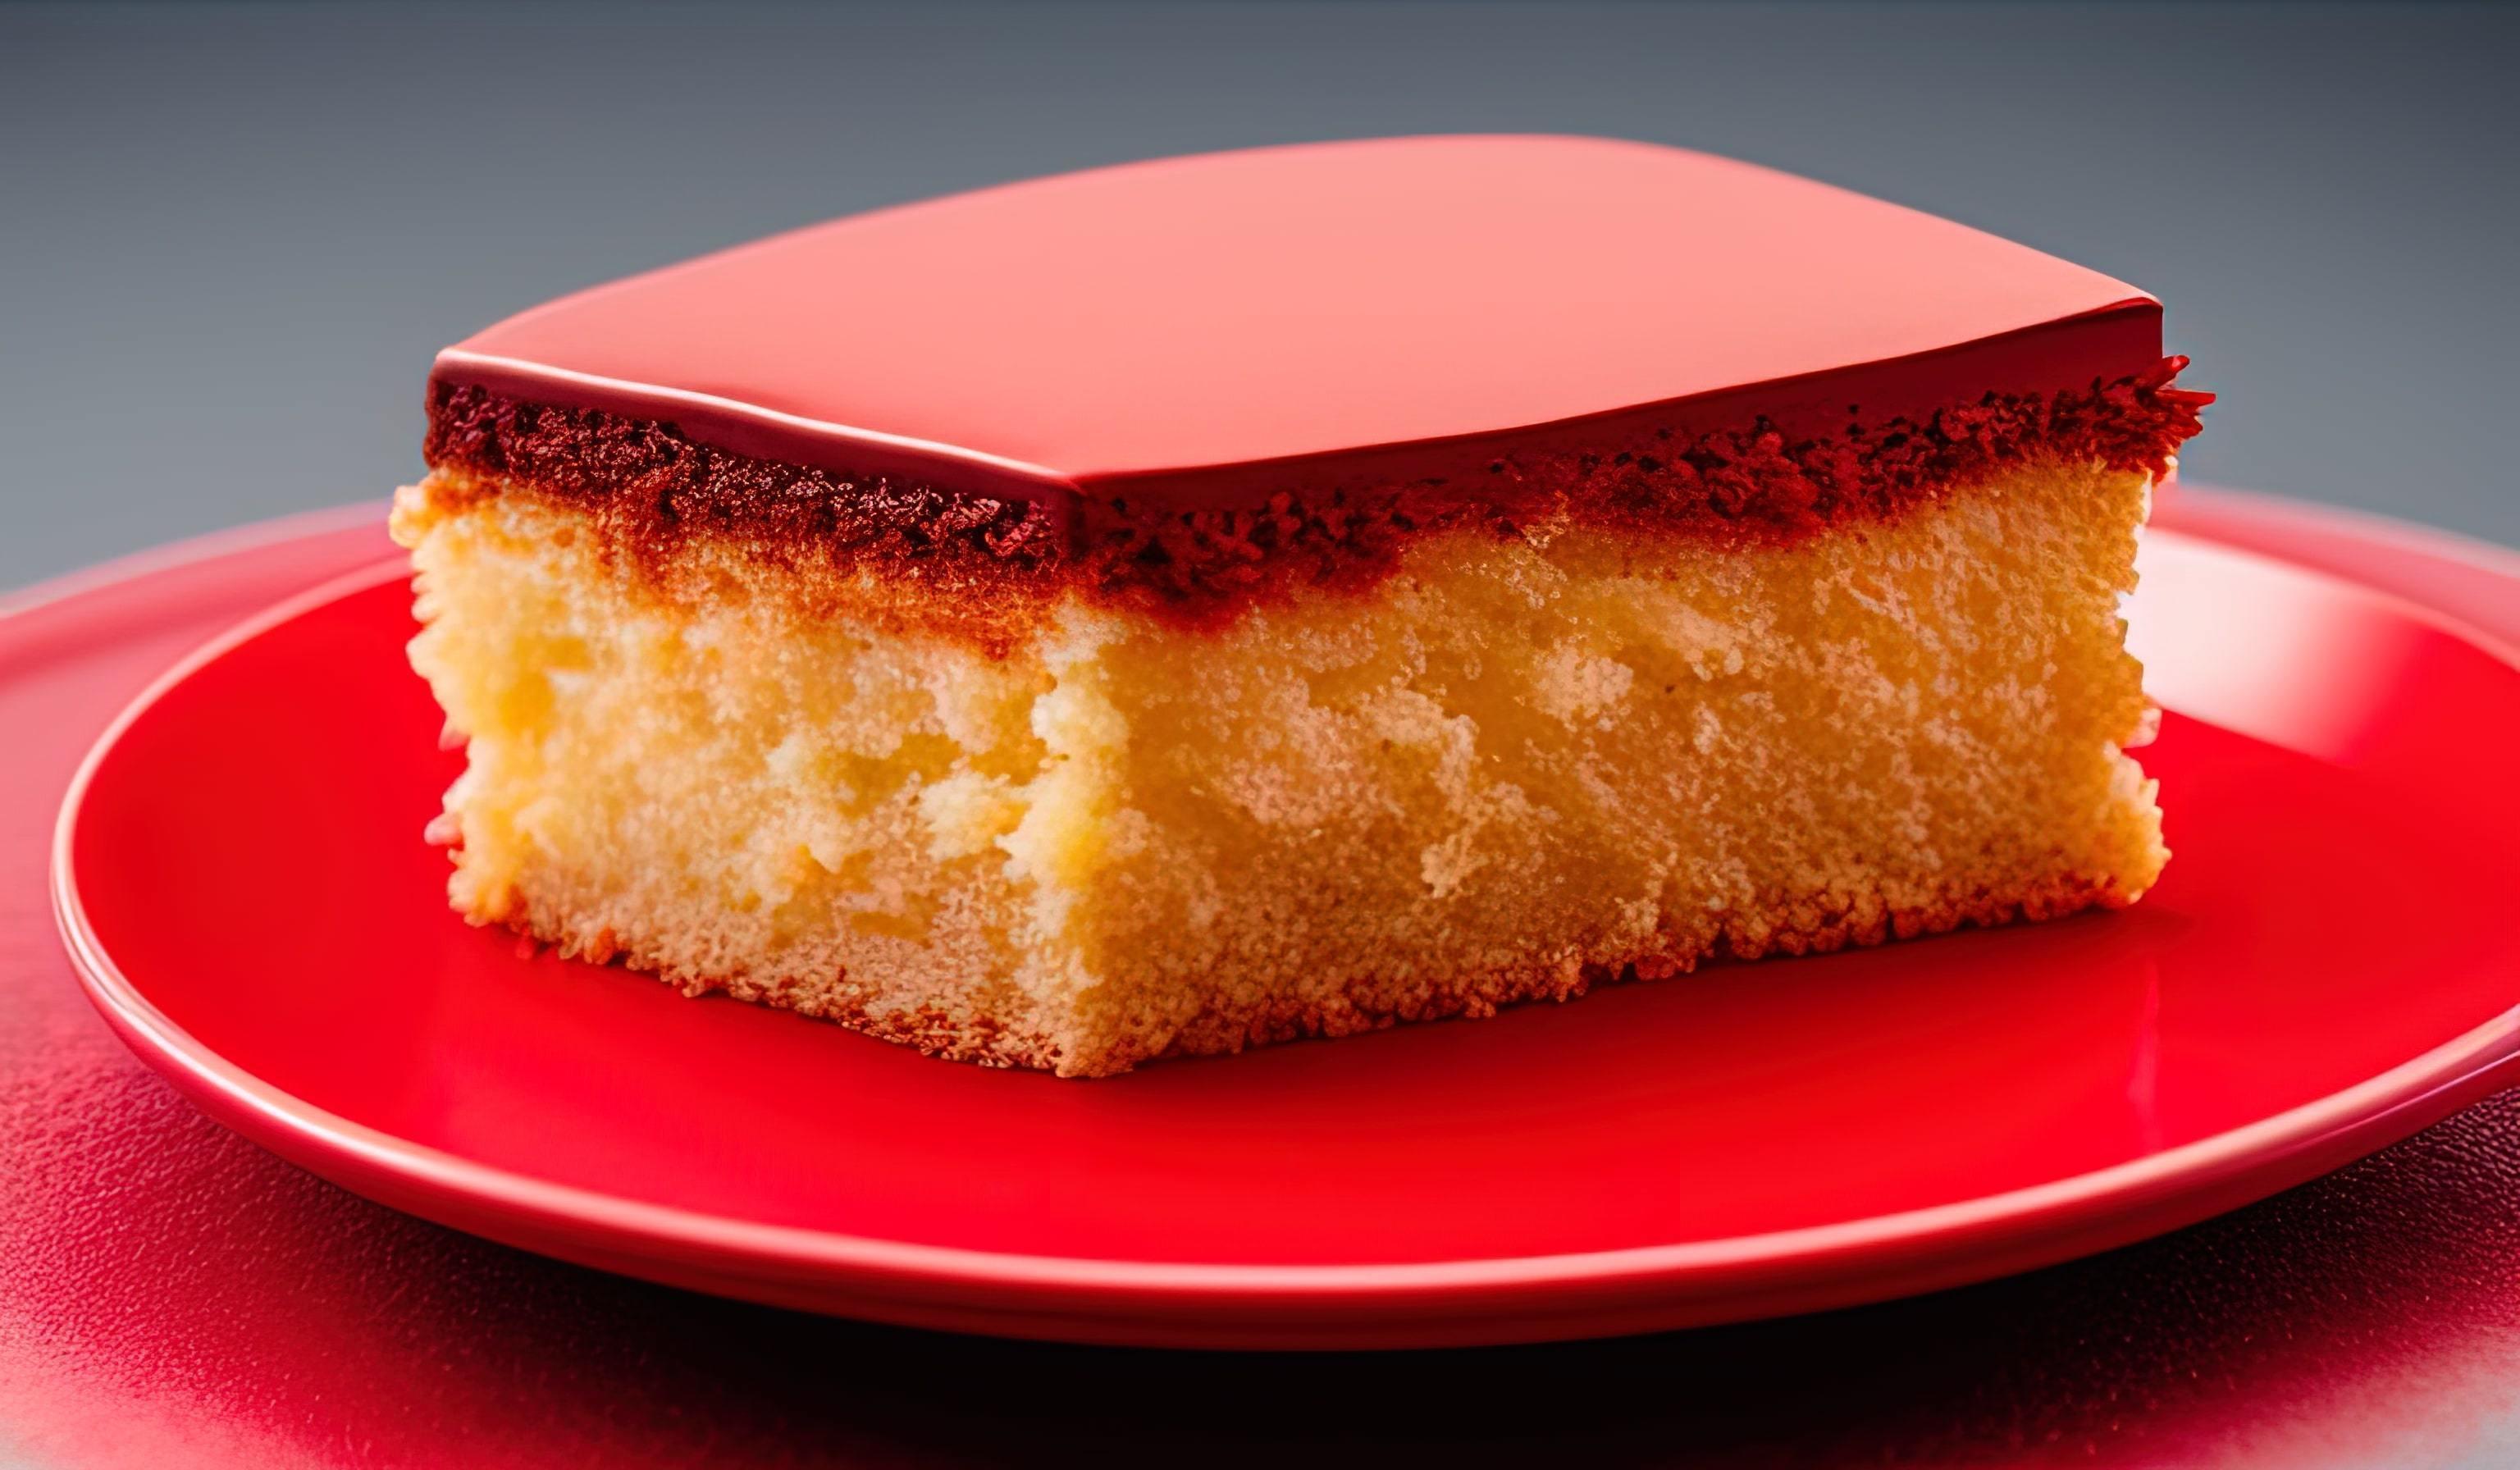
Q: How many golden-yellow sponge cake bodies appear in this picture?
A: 1